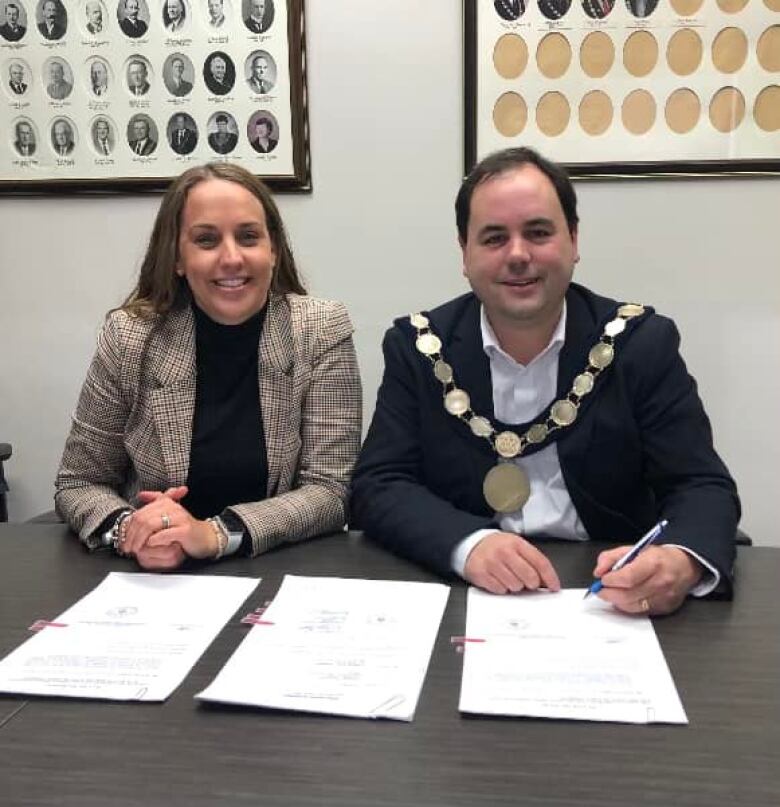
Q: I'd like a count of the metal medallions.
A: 13